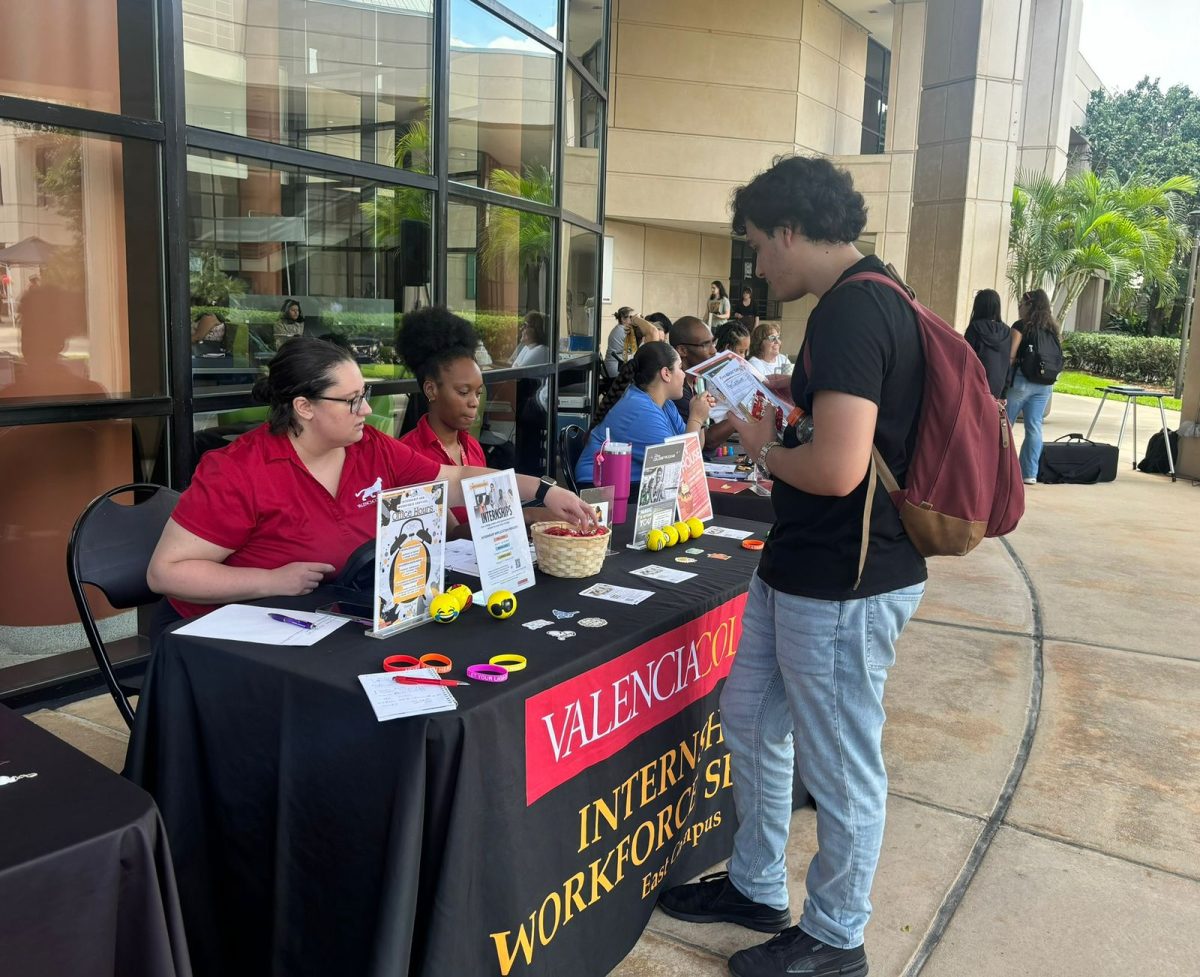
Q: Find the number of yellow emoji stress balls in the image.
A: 7